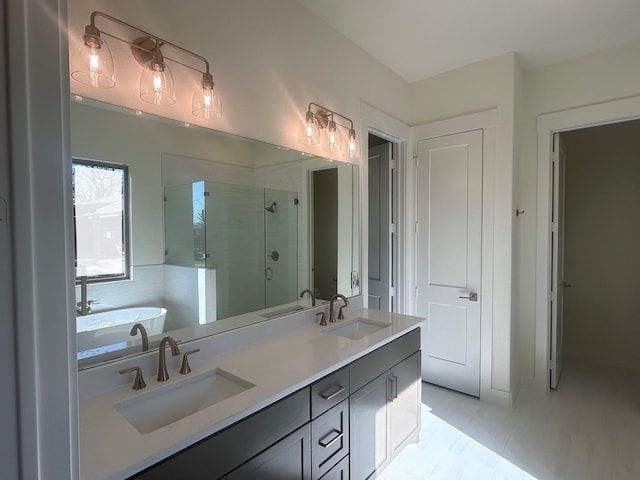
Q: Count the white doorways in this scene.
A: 3